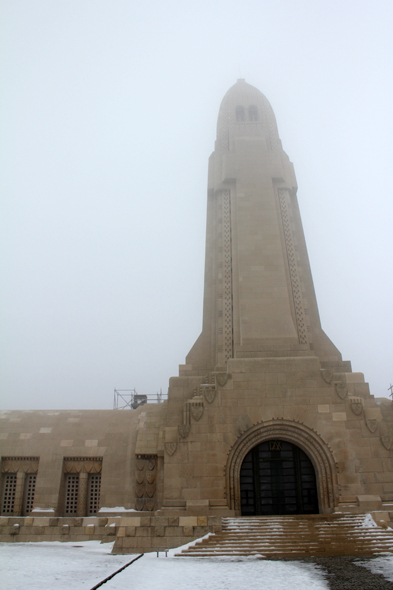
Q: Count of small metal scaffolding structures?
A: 1